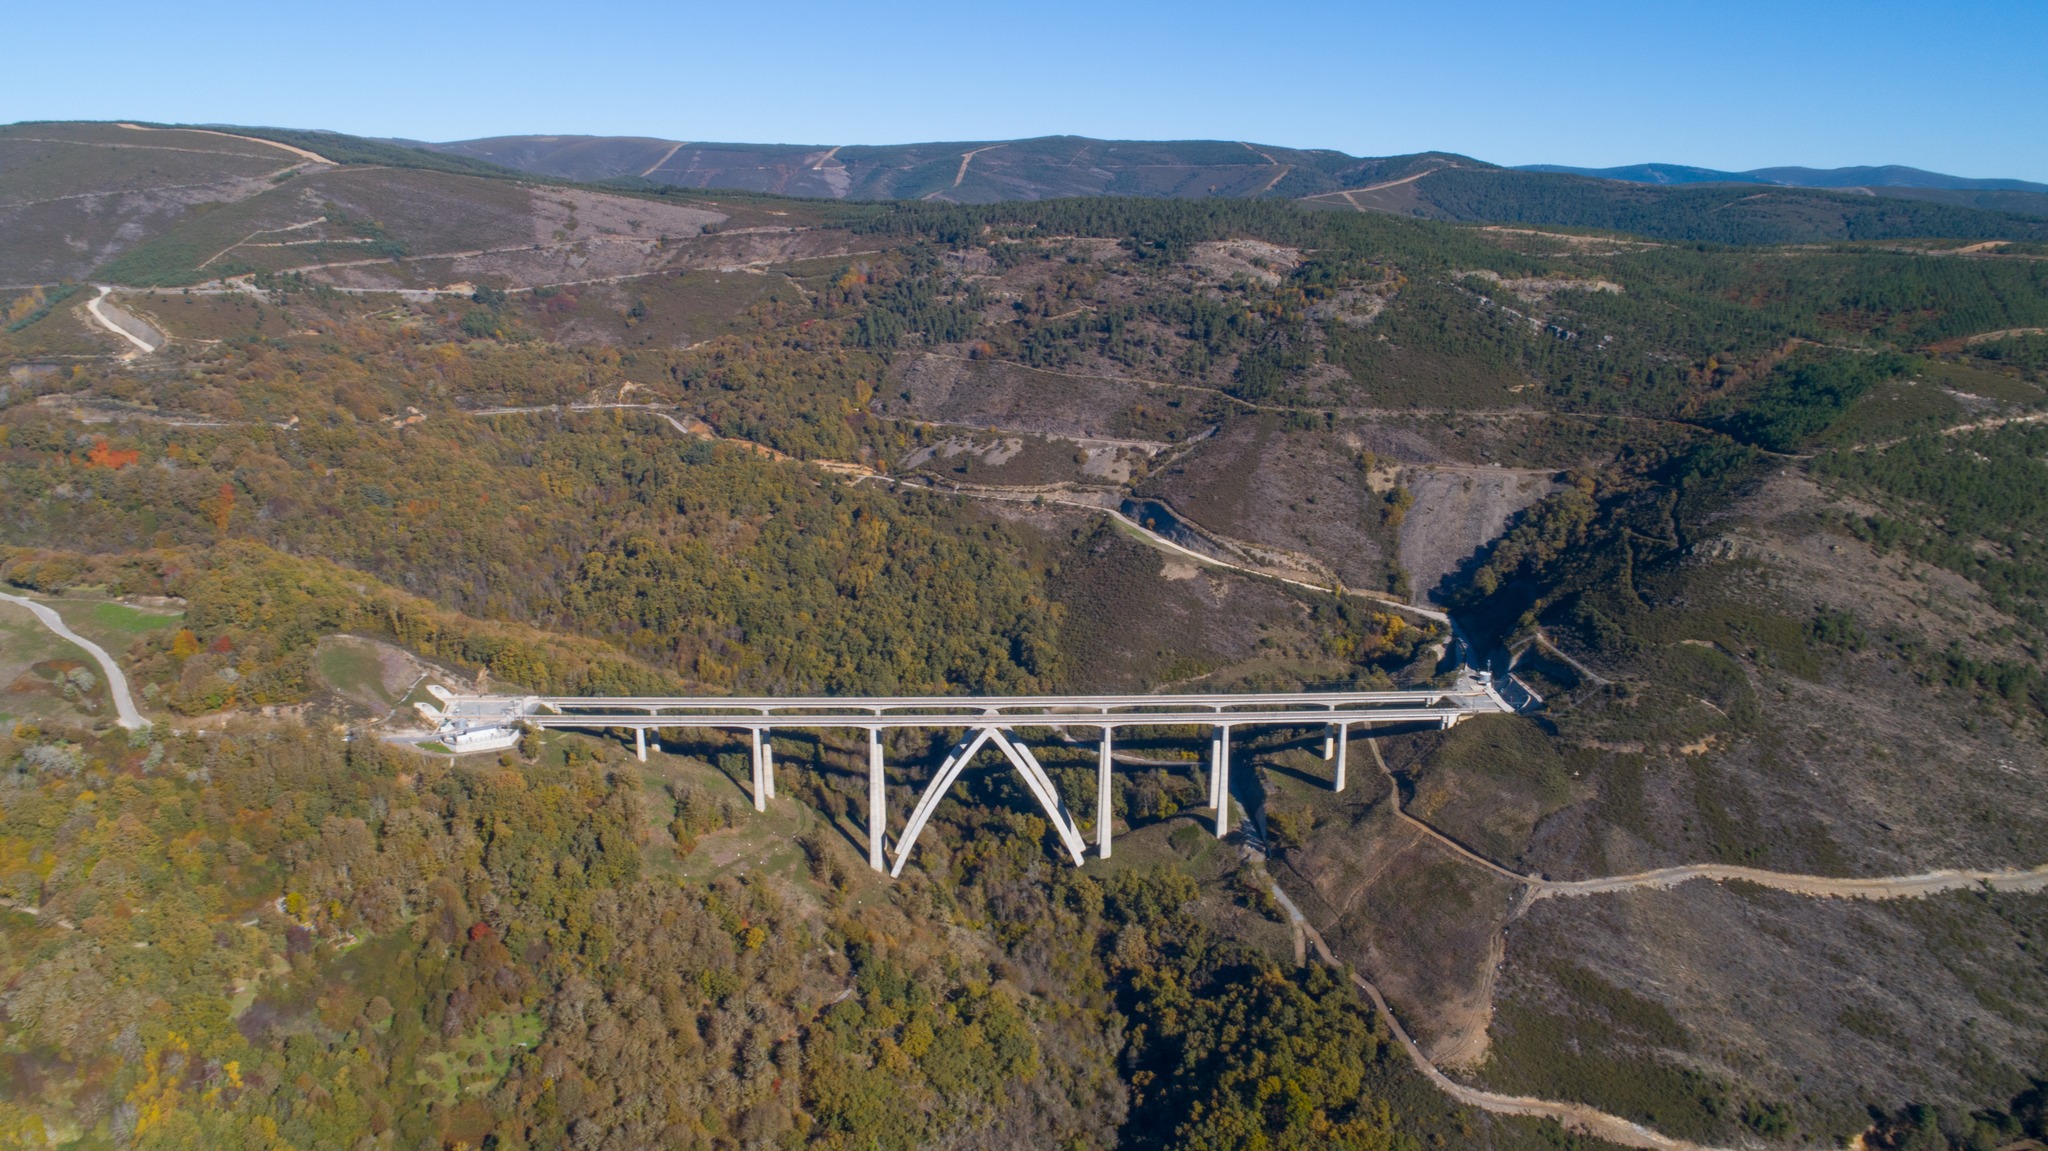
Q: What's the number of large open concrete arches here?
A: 2